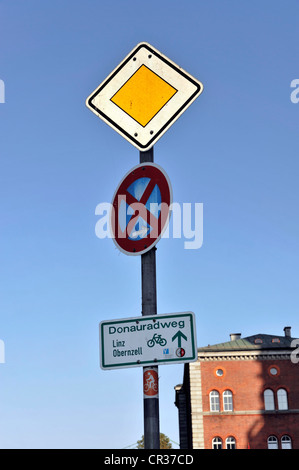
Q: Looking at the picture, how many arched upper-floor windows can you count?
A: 4